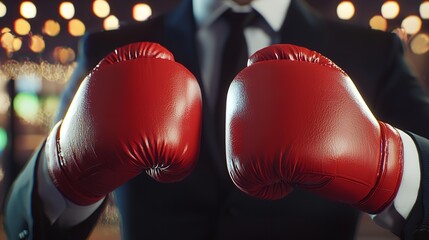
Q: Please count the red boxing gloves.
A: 2